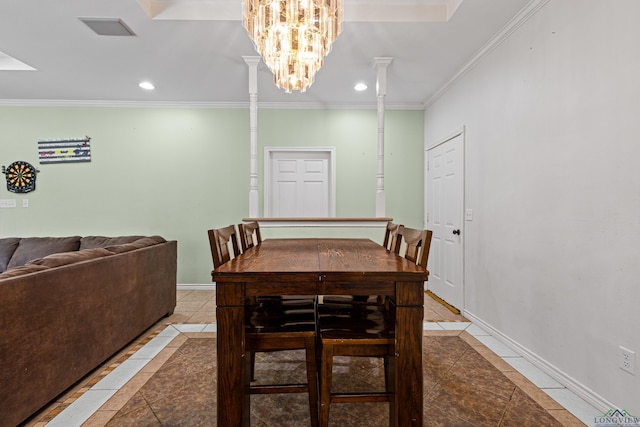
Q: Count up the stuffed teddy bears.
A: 0